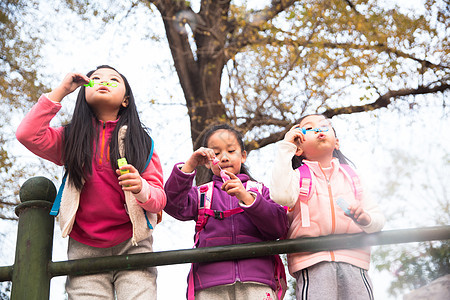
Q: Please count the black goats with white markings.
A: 0